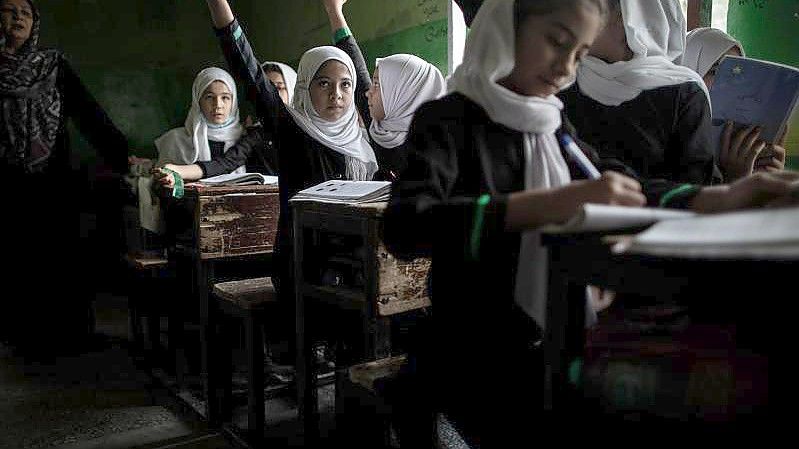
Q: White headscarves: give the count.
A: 7